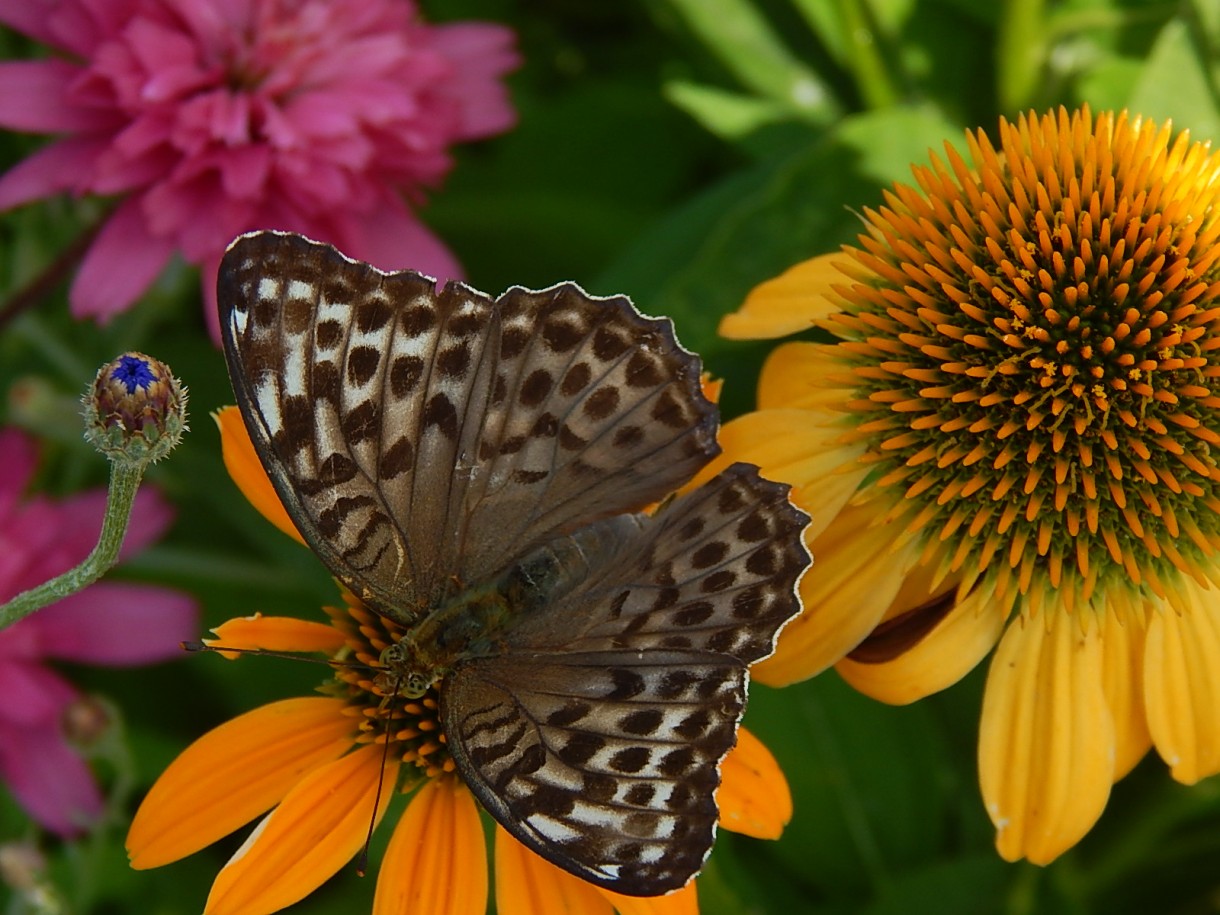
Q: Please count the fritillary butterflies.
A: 1